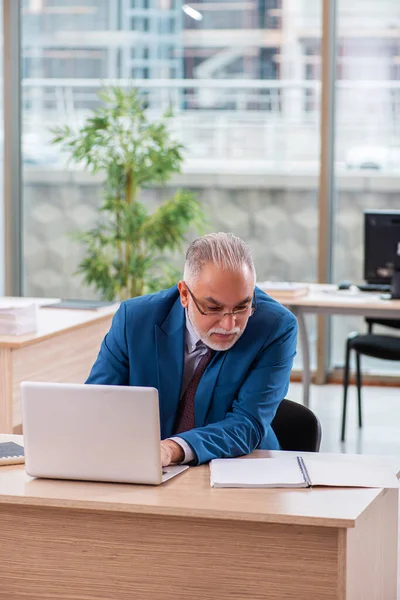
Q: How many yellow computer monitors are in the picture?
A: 0